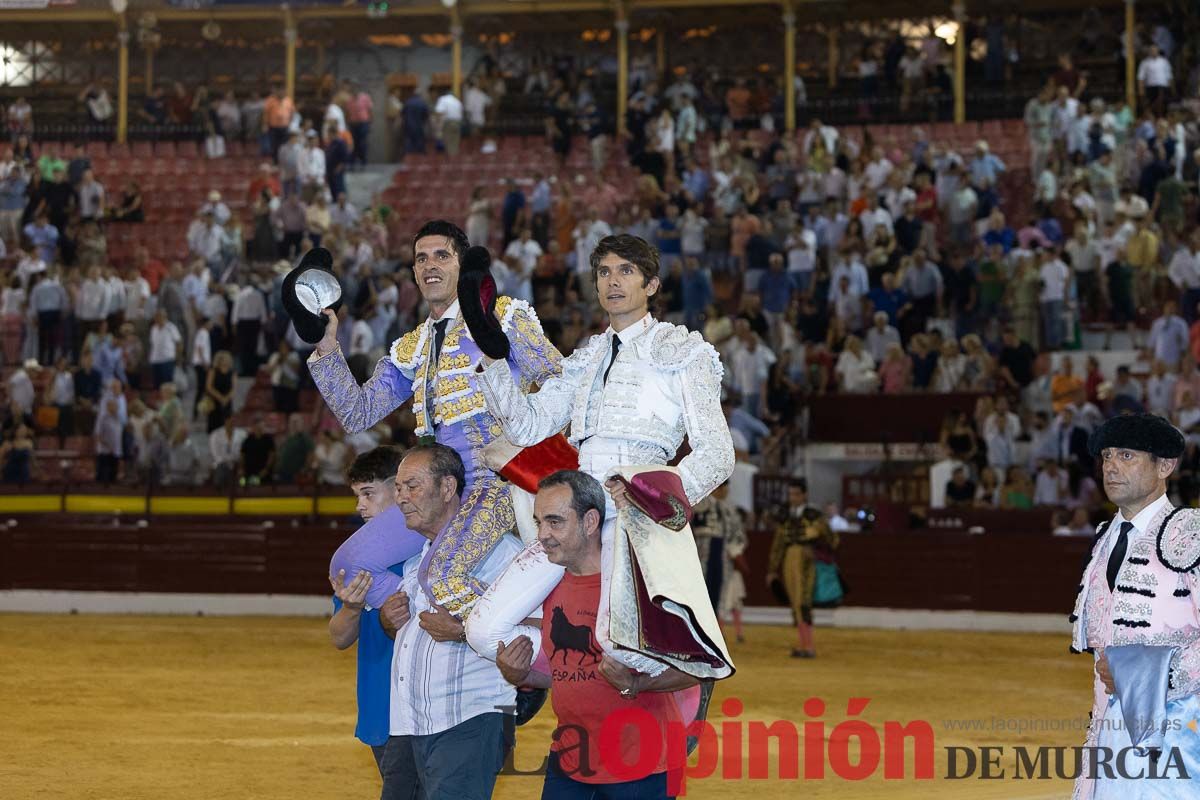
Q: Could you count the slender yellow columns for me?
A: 7